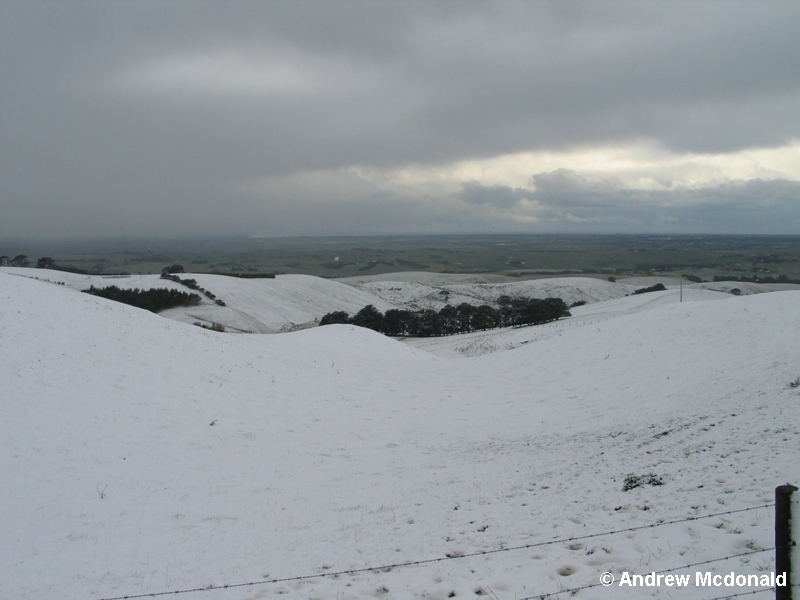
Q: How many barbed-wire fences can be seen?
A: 1